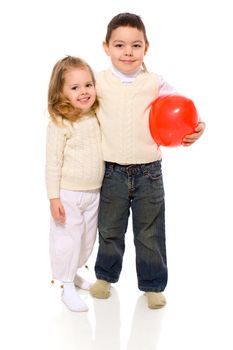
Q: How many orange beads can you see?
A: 2